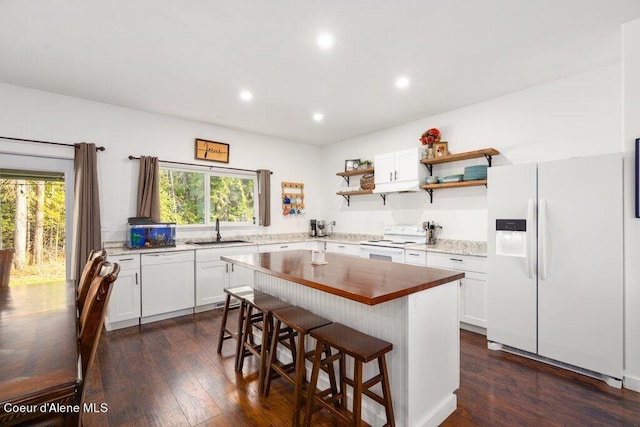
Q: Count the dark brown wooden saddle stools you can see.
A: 4